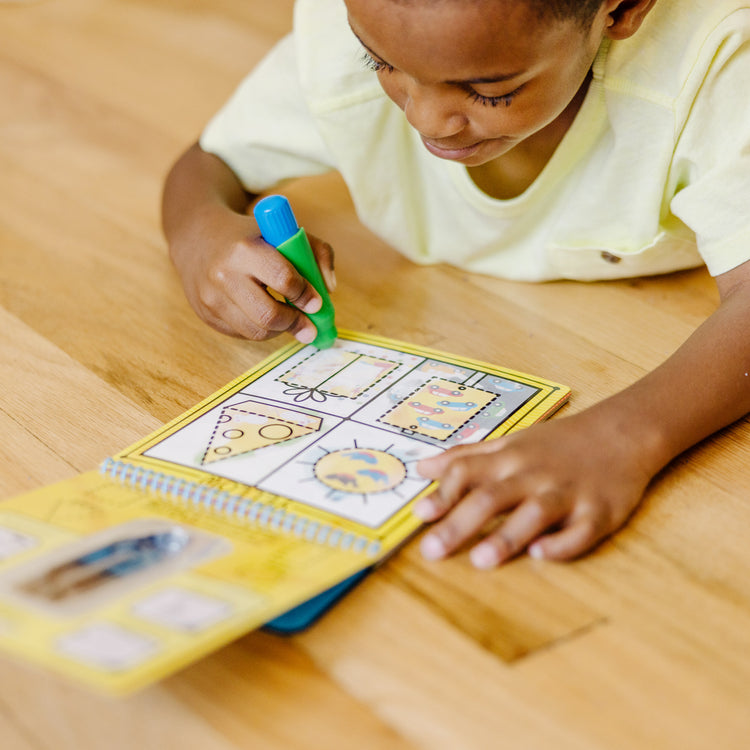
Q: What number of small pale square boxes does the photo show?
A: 3